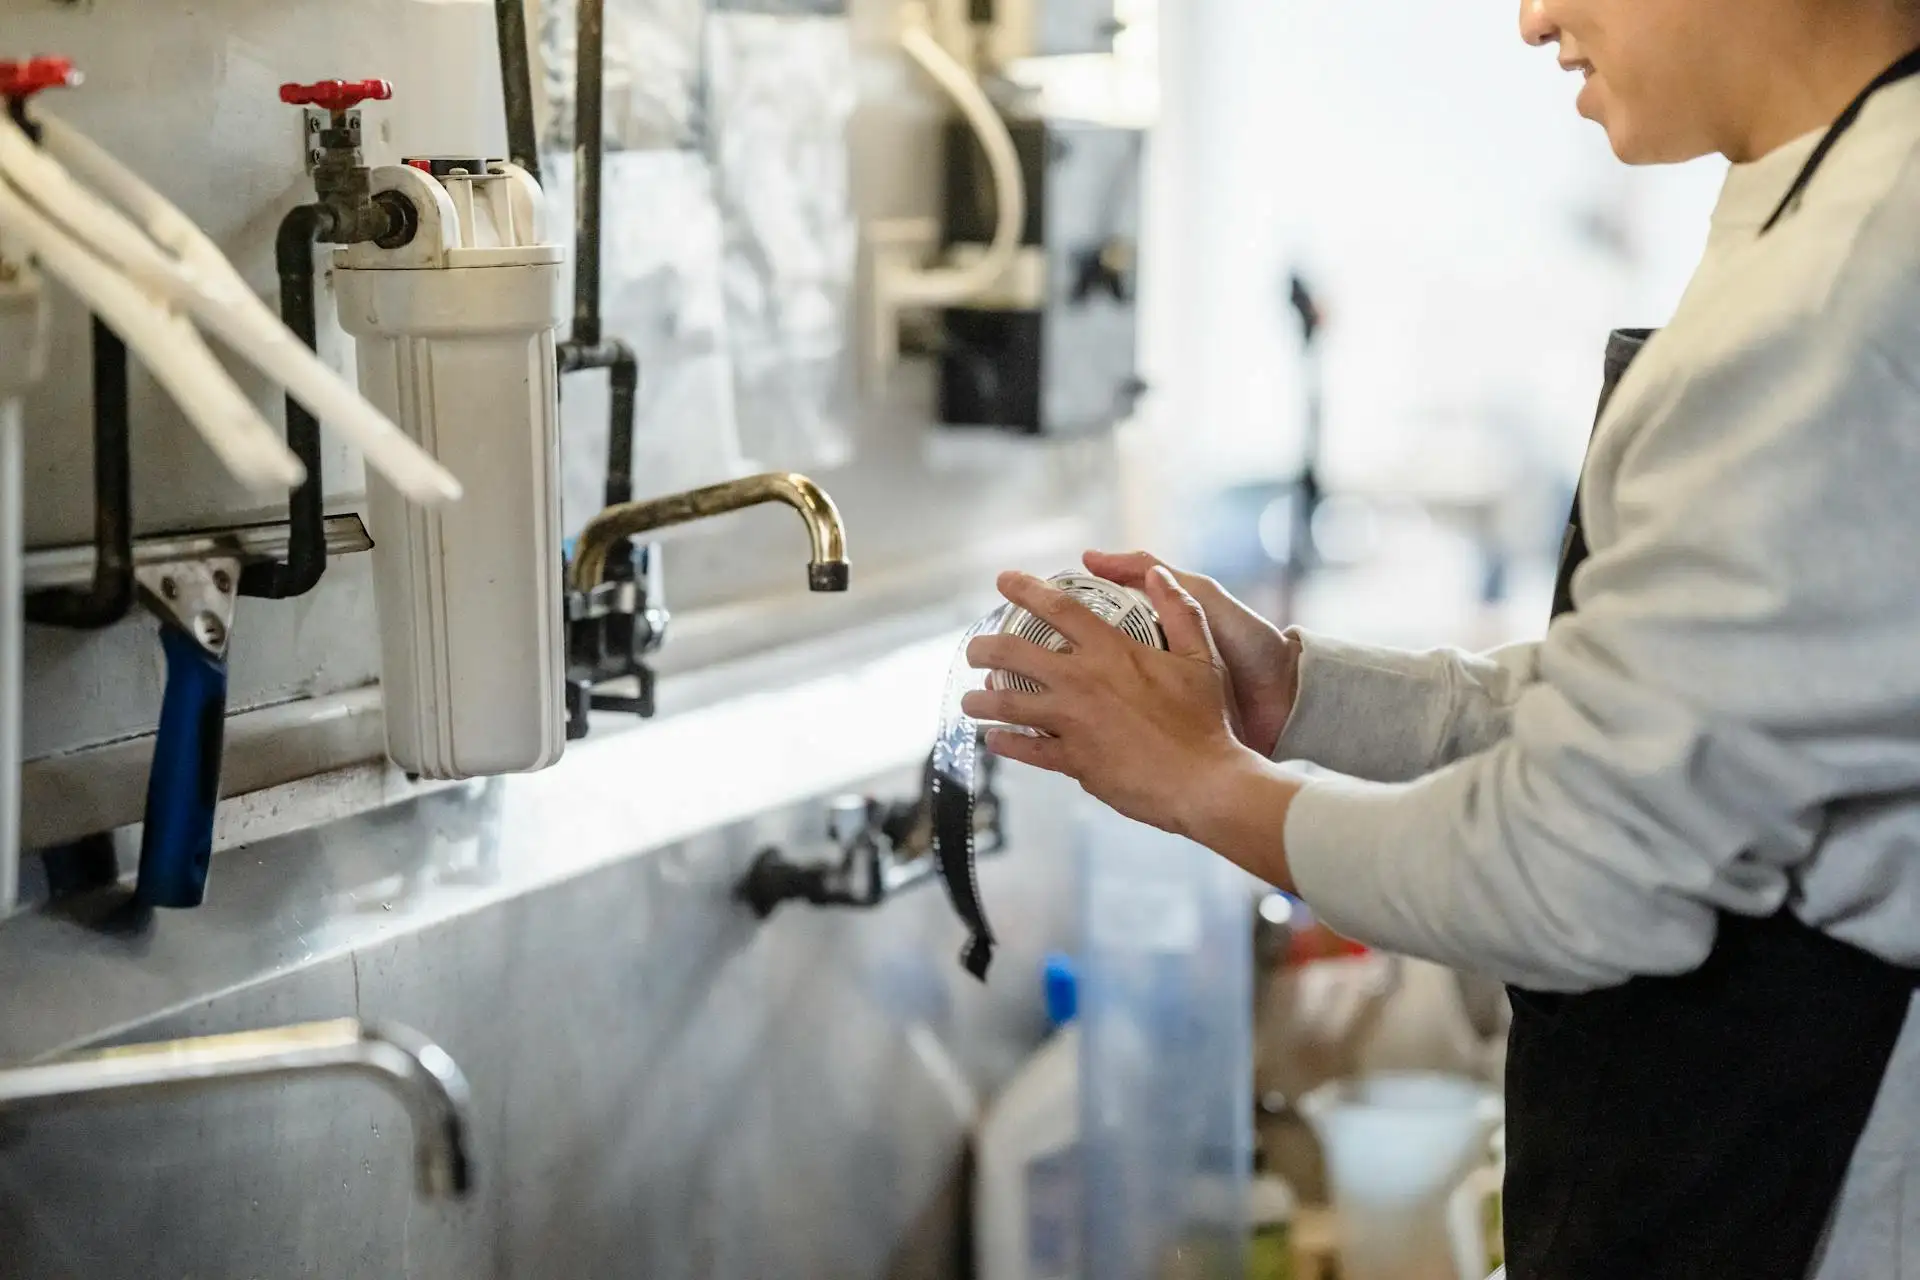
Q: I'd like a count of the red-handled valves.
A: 2